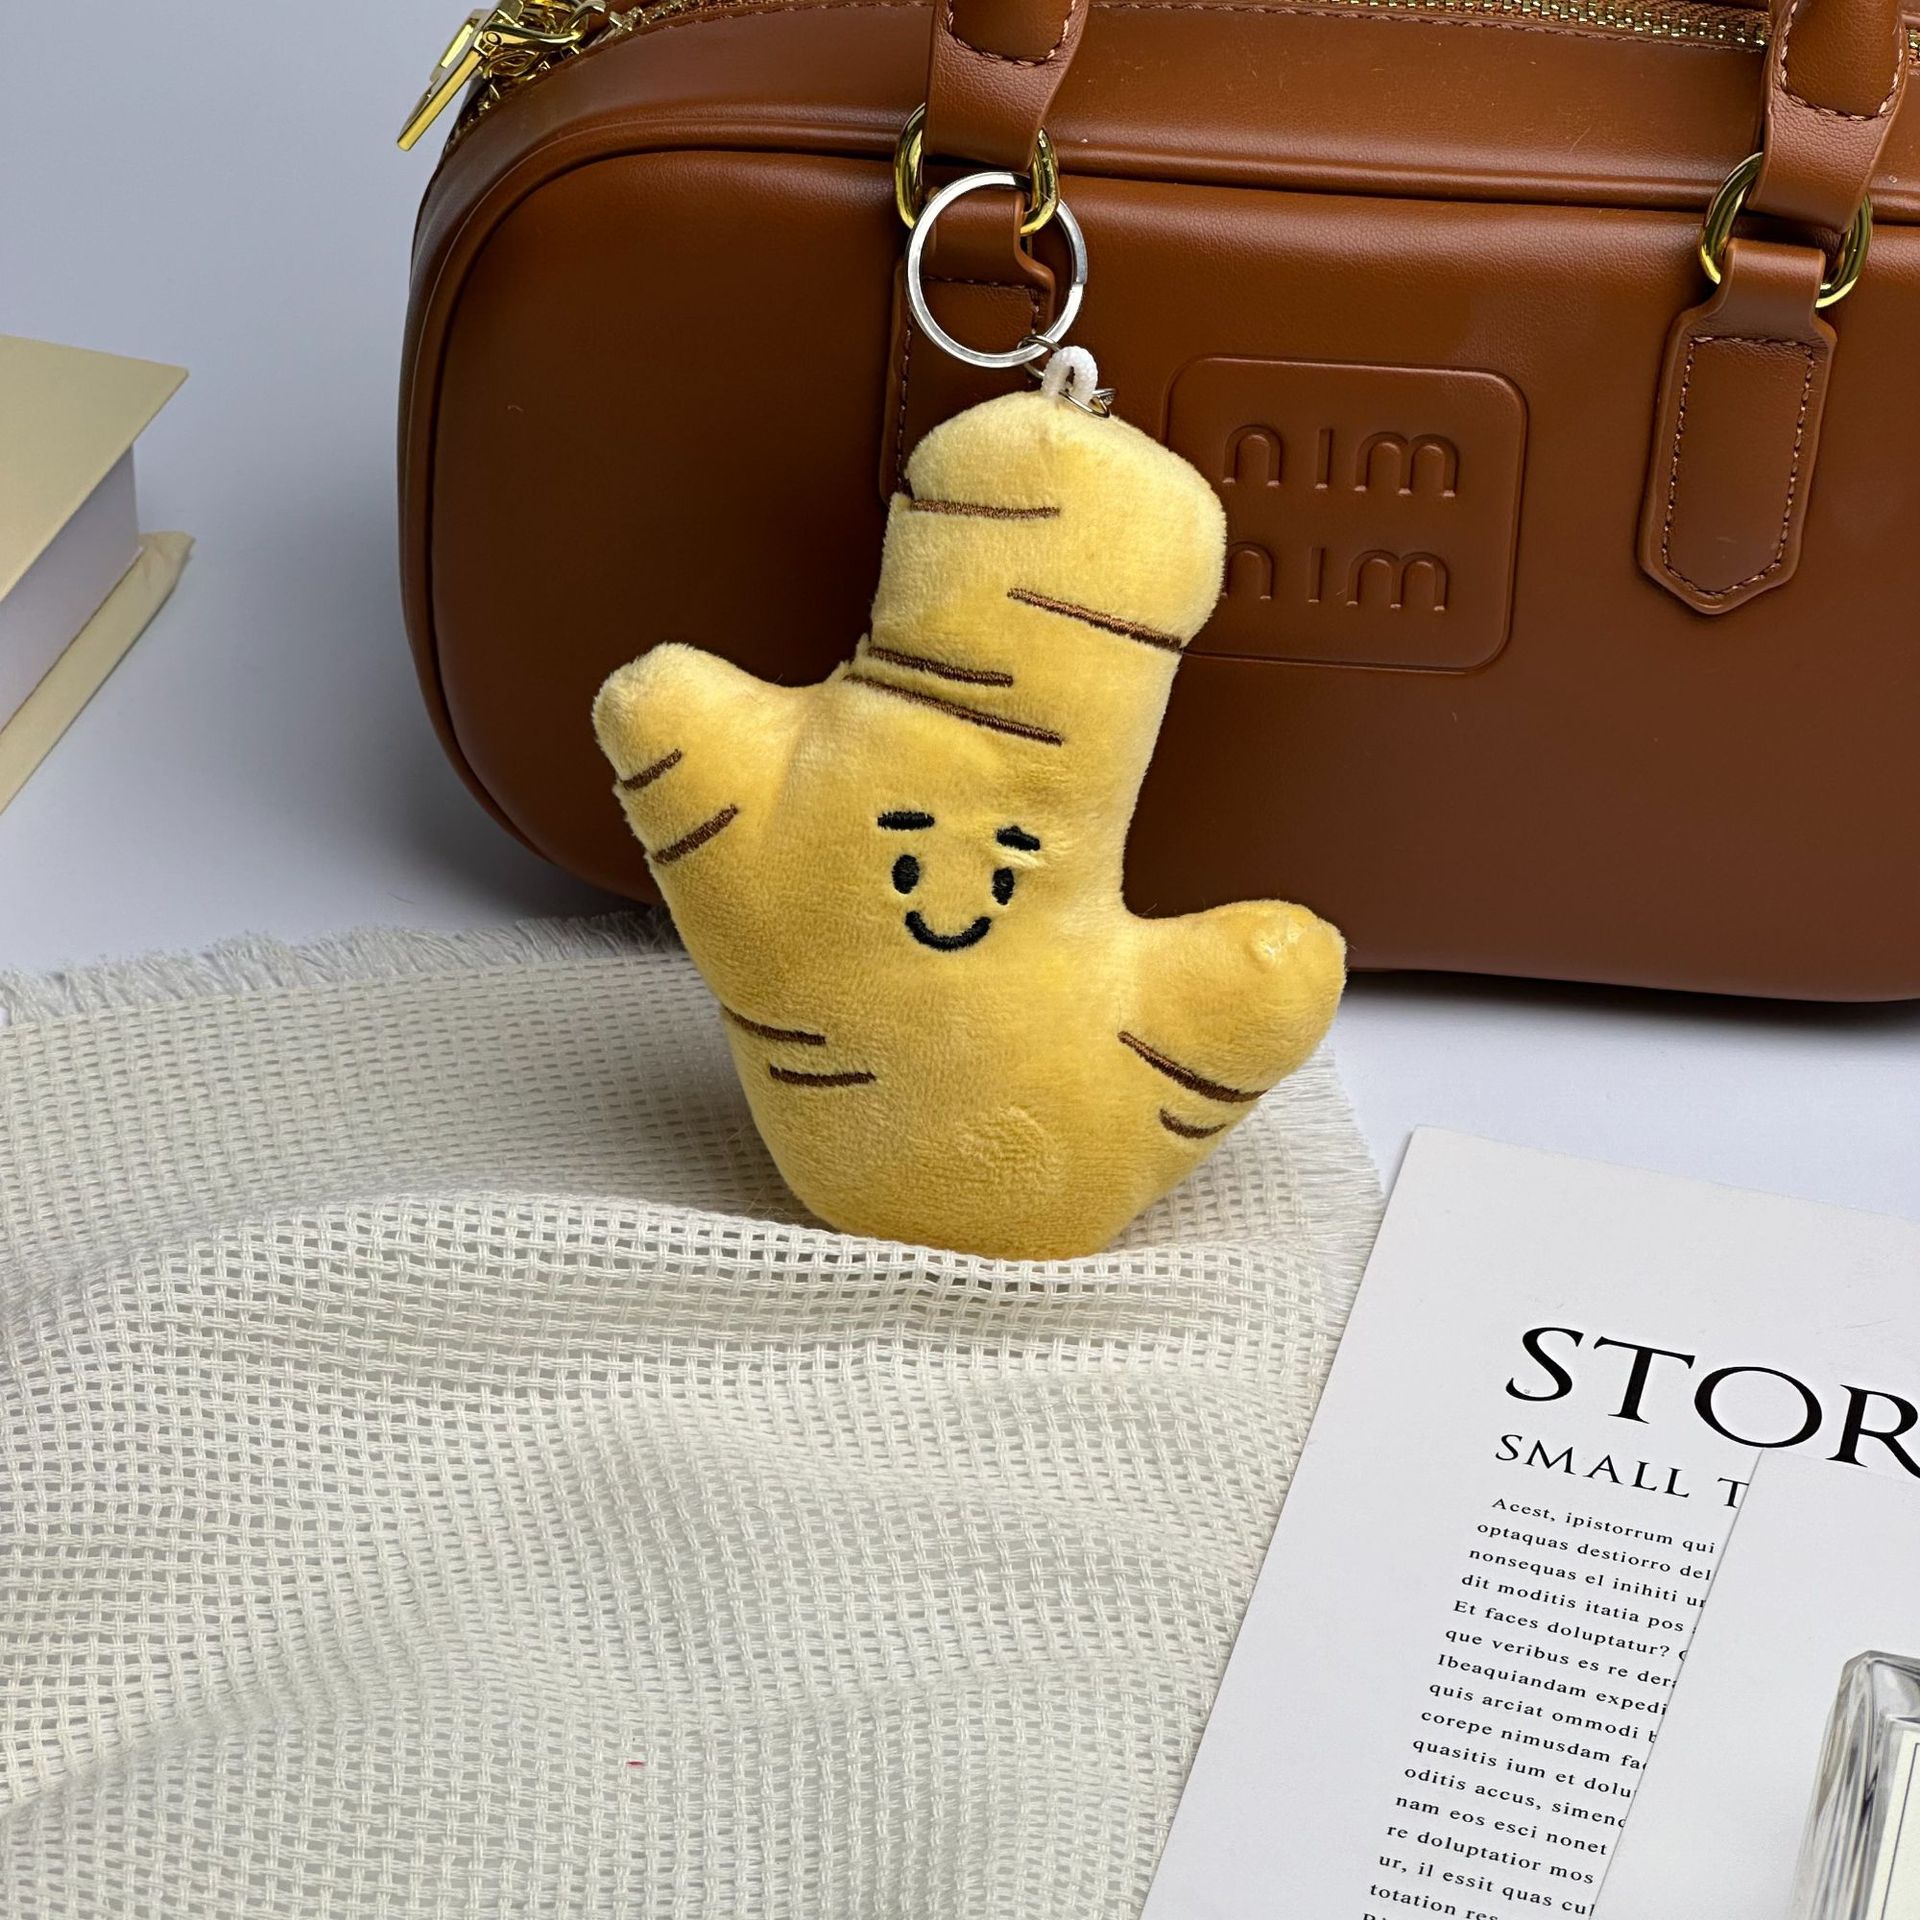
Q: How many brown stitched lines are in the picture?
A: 10